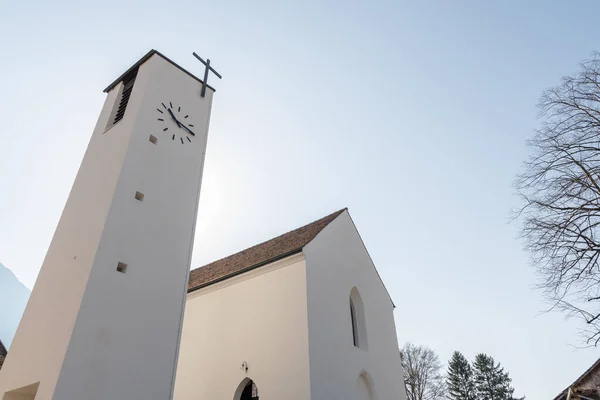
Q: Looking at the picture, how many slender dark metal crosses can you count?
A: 1